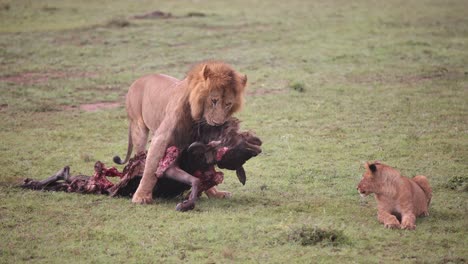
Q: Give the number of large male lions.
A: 1